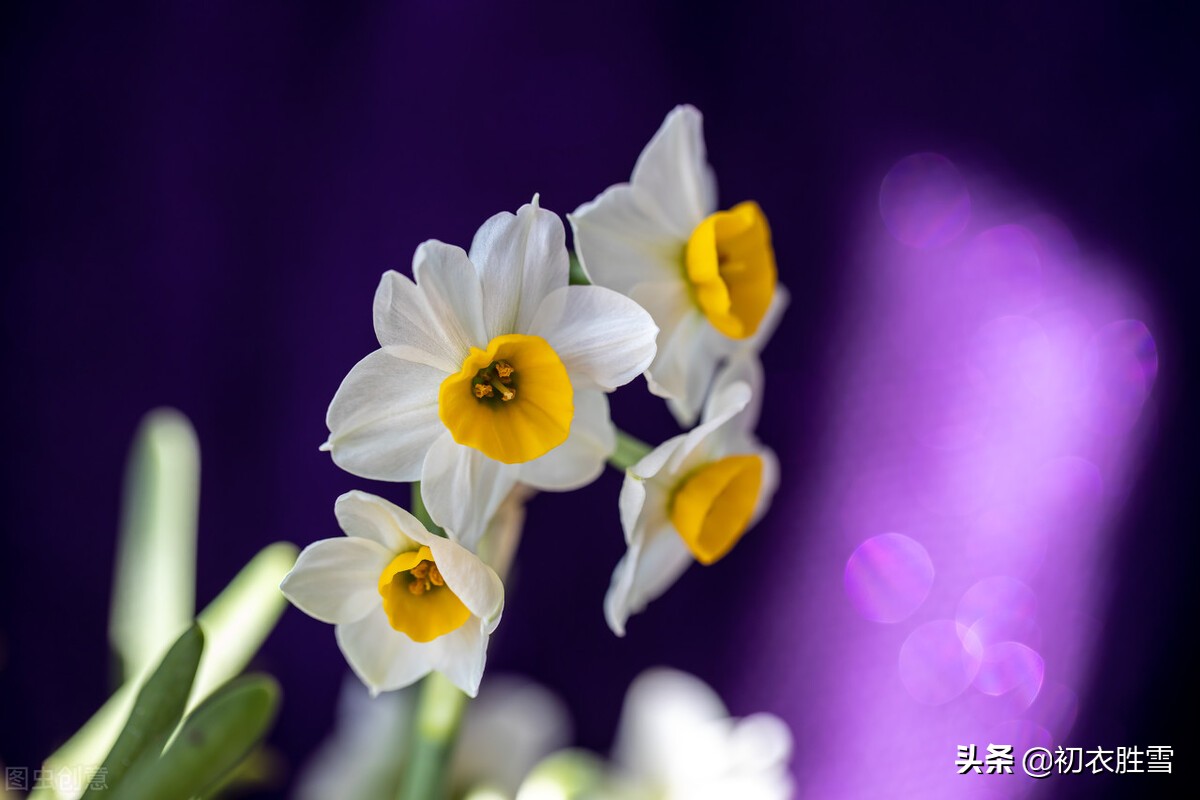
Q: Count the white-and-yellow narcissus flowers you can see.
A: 4